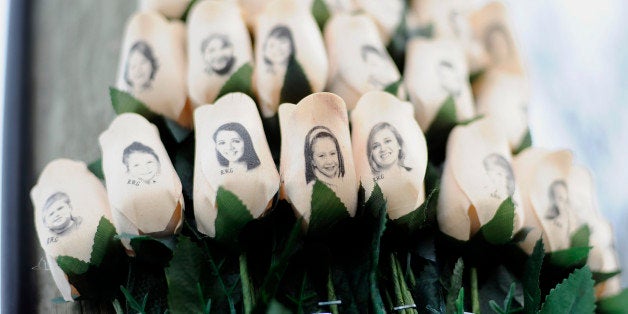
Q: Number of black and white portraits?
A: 13